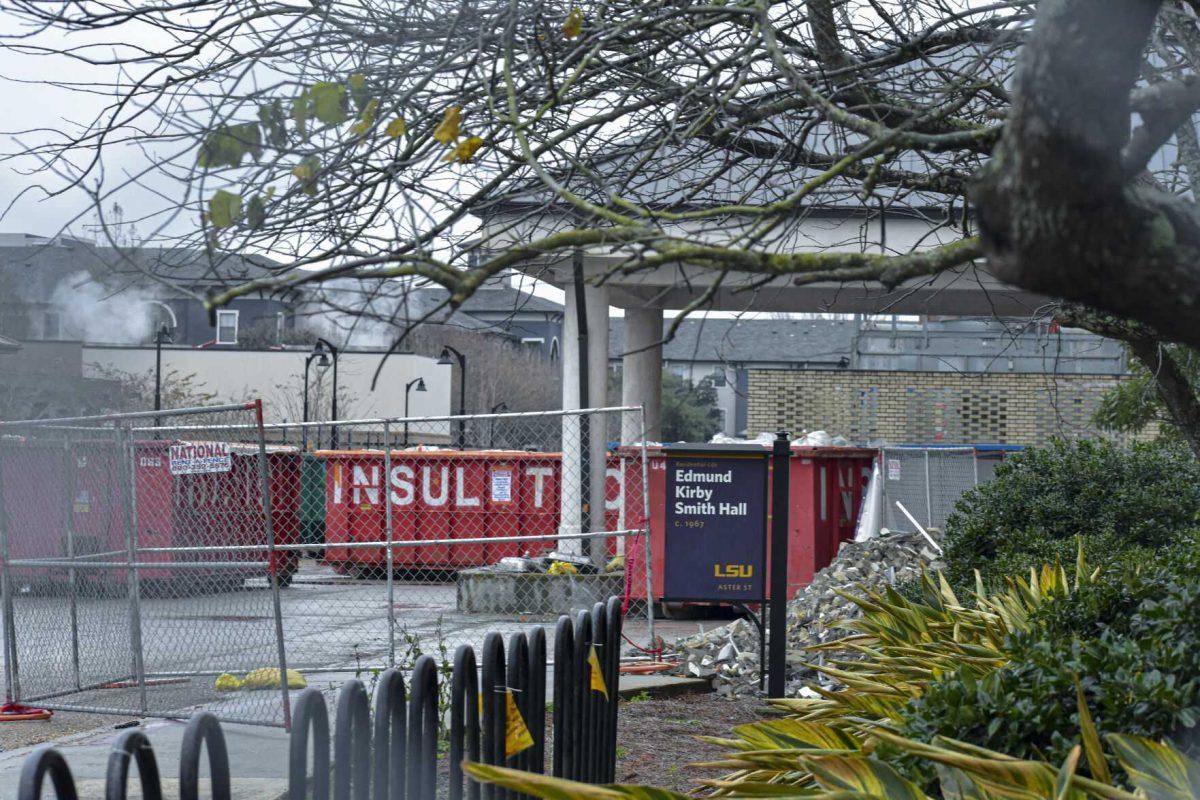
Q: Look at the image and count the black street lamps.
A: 6